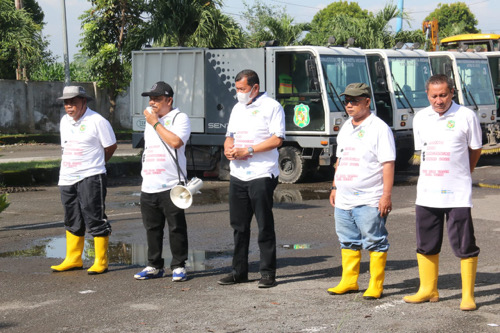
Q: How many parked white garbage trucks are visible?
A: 4